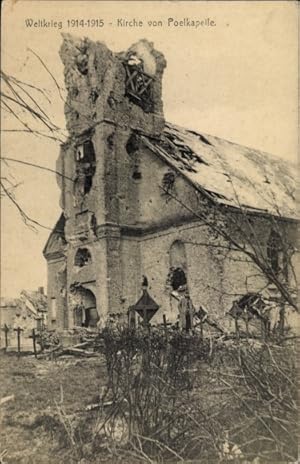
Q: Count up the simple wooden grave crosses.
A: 4